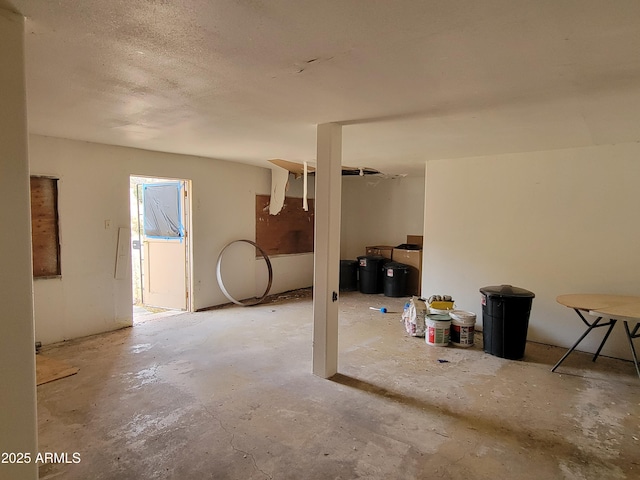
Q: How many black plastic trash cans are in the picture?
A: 4